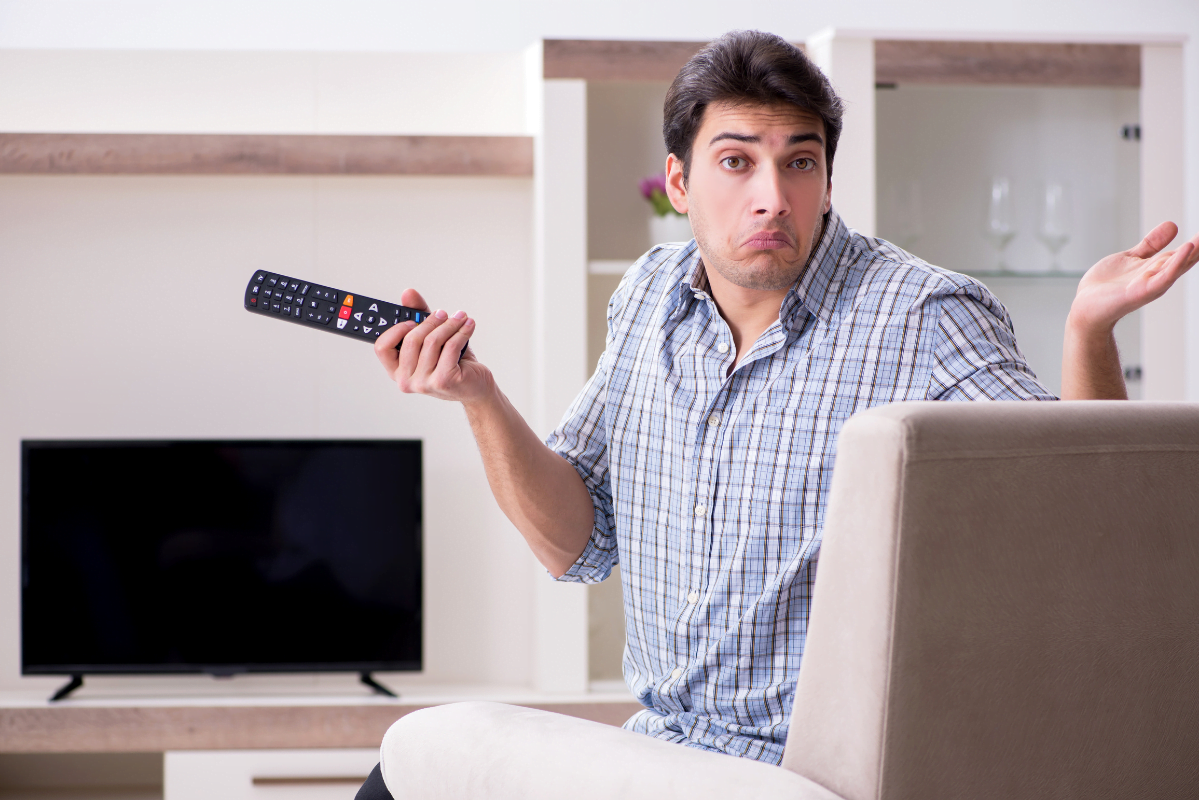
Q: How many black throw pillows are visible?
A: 0